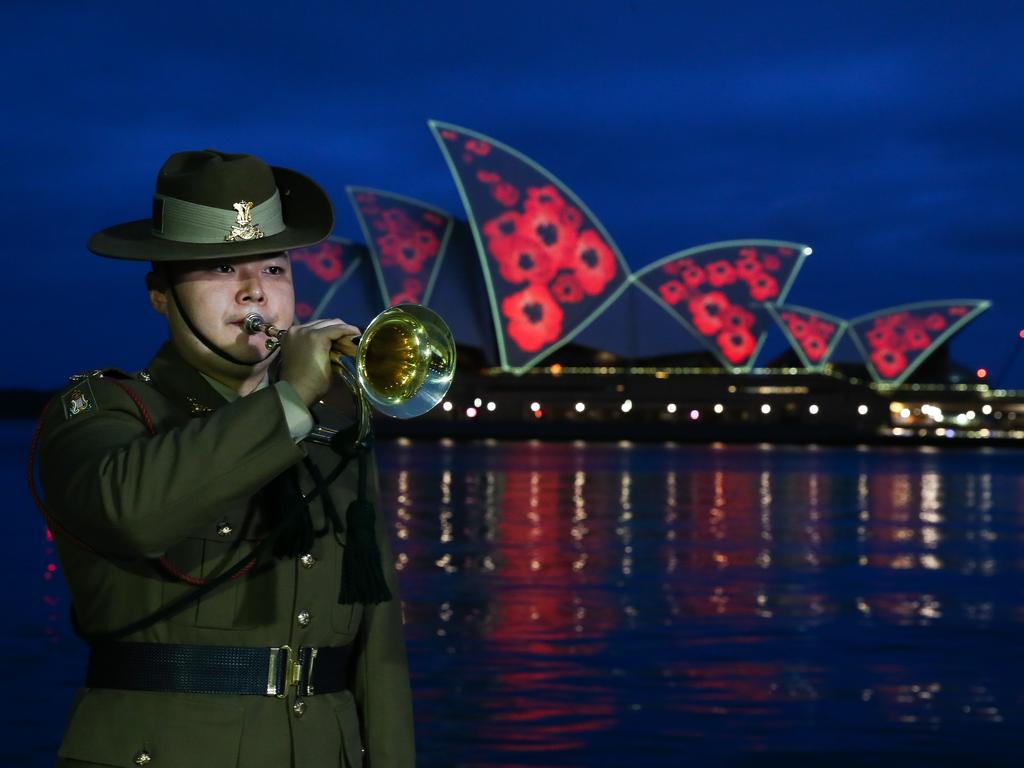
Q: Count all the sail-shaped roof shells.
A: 6